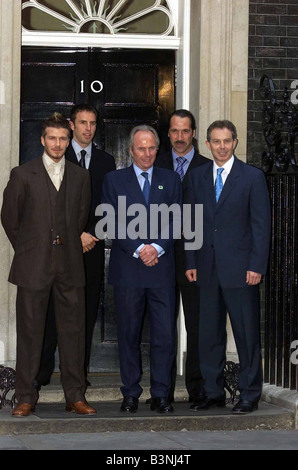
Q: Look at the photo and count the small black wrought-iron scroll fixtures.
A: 2